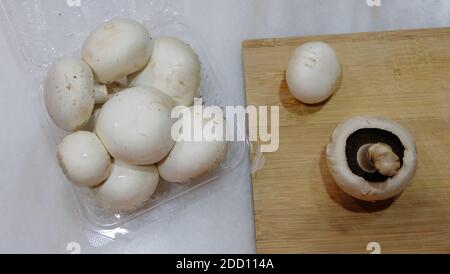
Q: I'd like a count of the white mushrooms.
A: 9